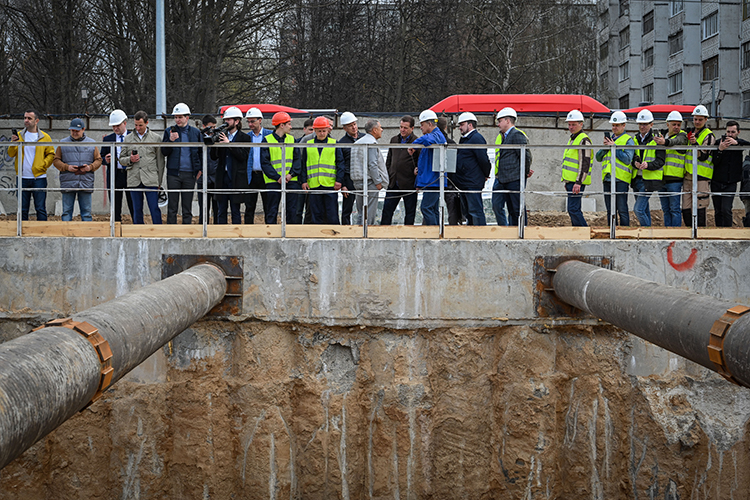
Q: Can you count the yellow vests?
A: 8